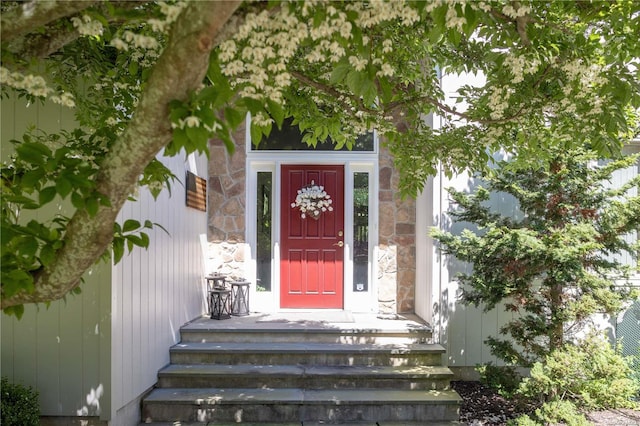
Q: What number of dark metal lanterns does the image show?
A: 3